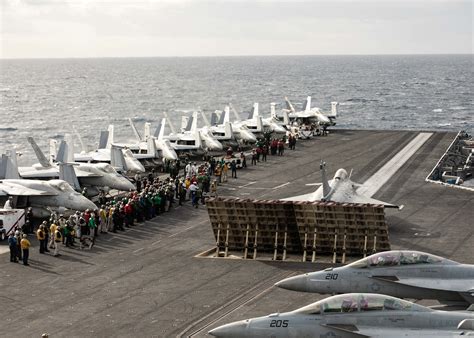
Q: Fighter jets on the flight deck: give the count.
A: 11